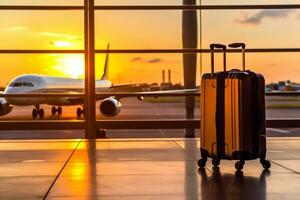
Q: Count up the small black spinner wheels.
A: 4